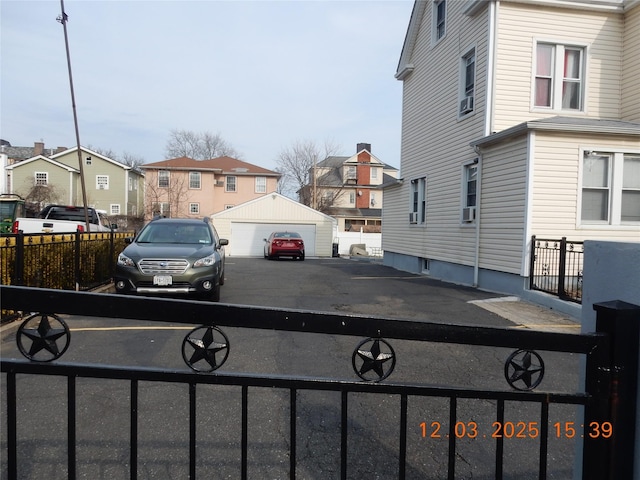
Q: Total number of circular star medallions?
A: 4